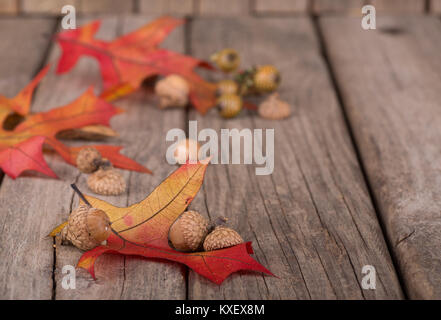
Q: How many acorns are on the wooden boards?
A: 12